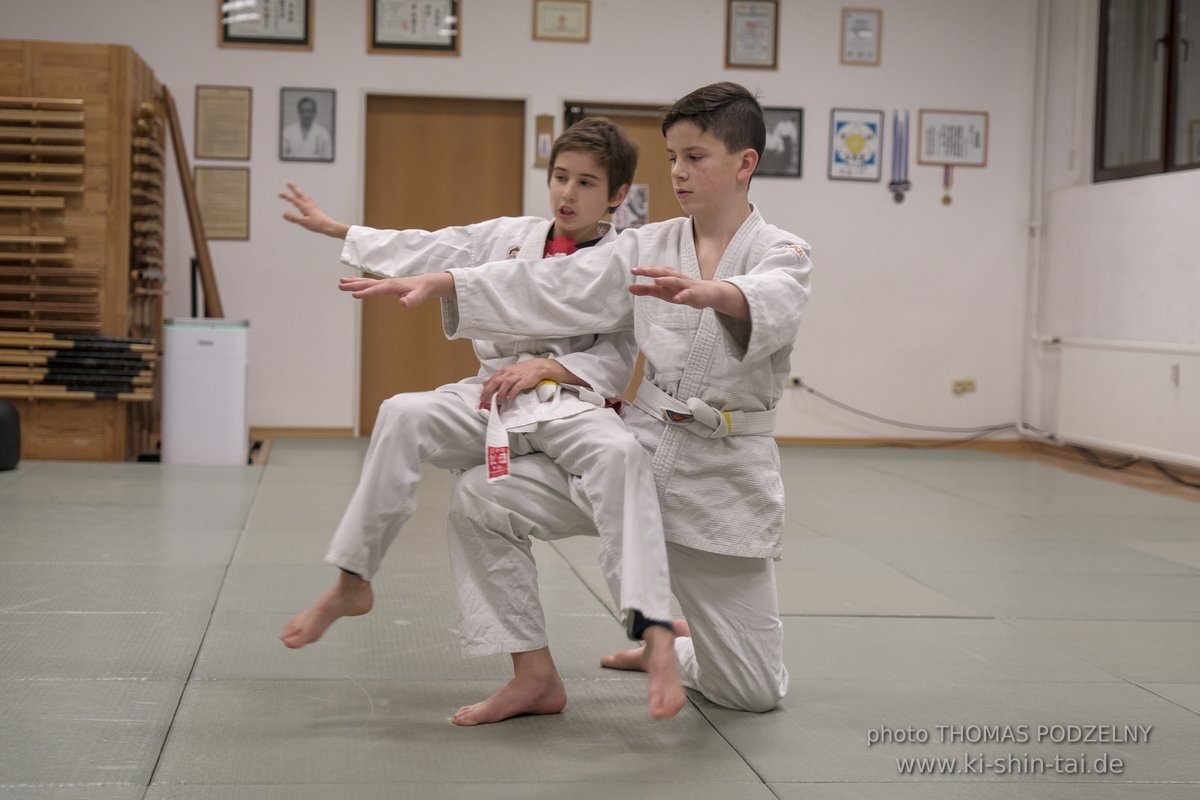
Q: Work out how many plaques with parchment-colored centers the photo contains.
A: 2